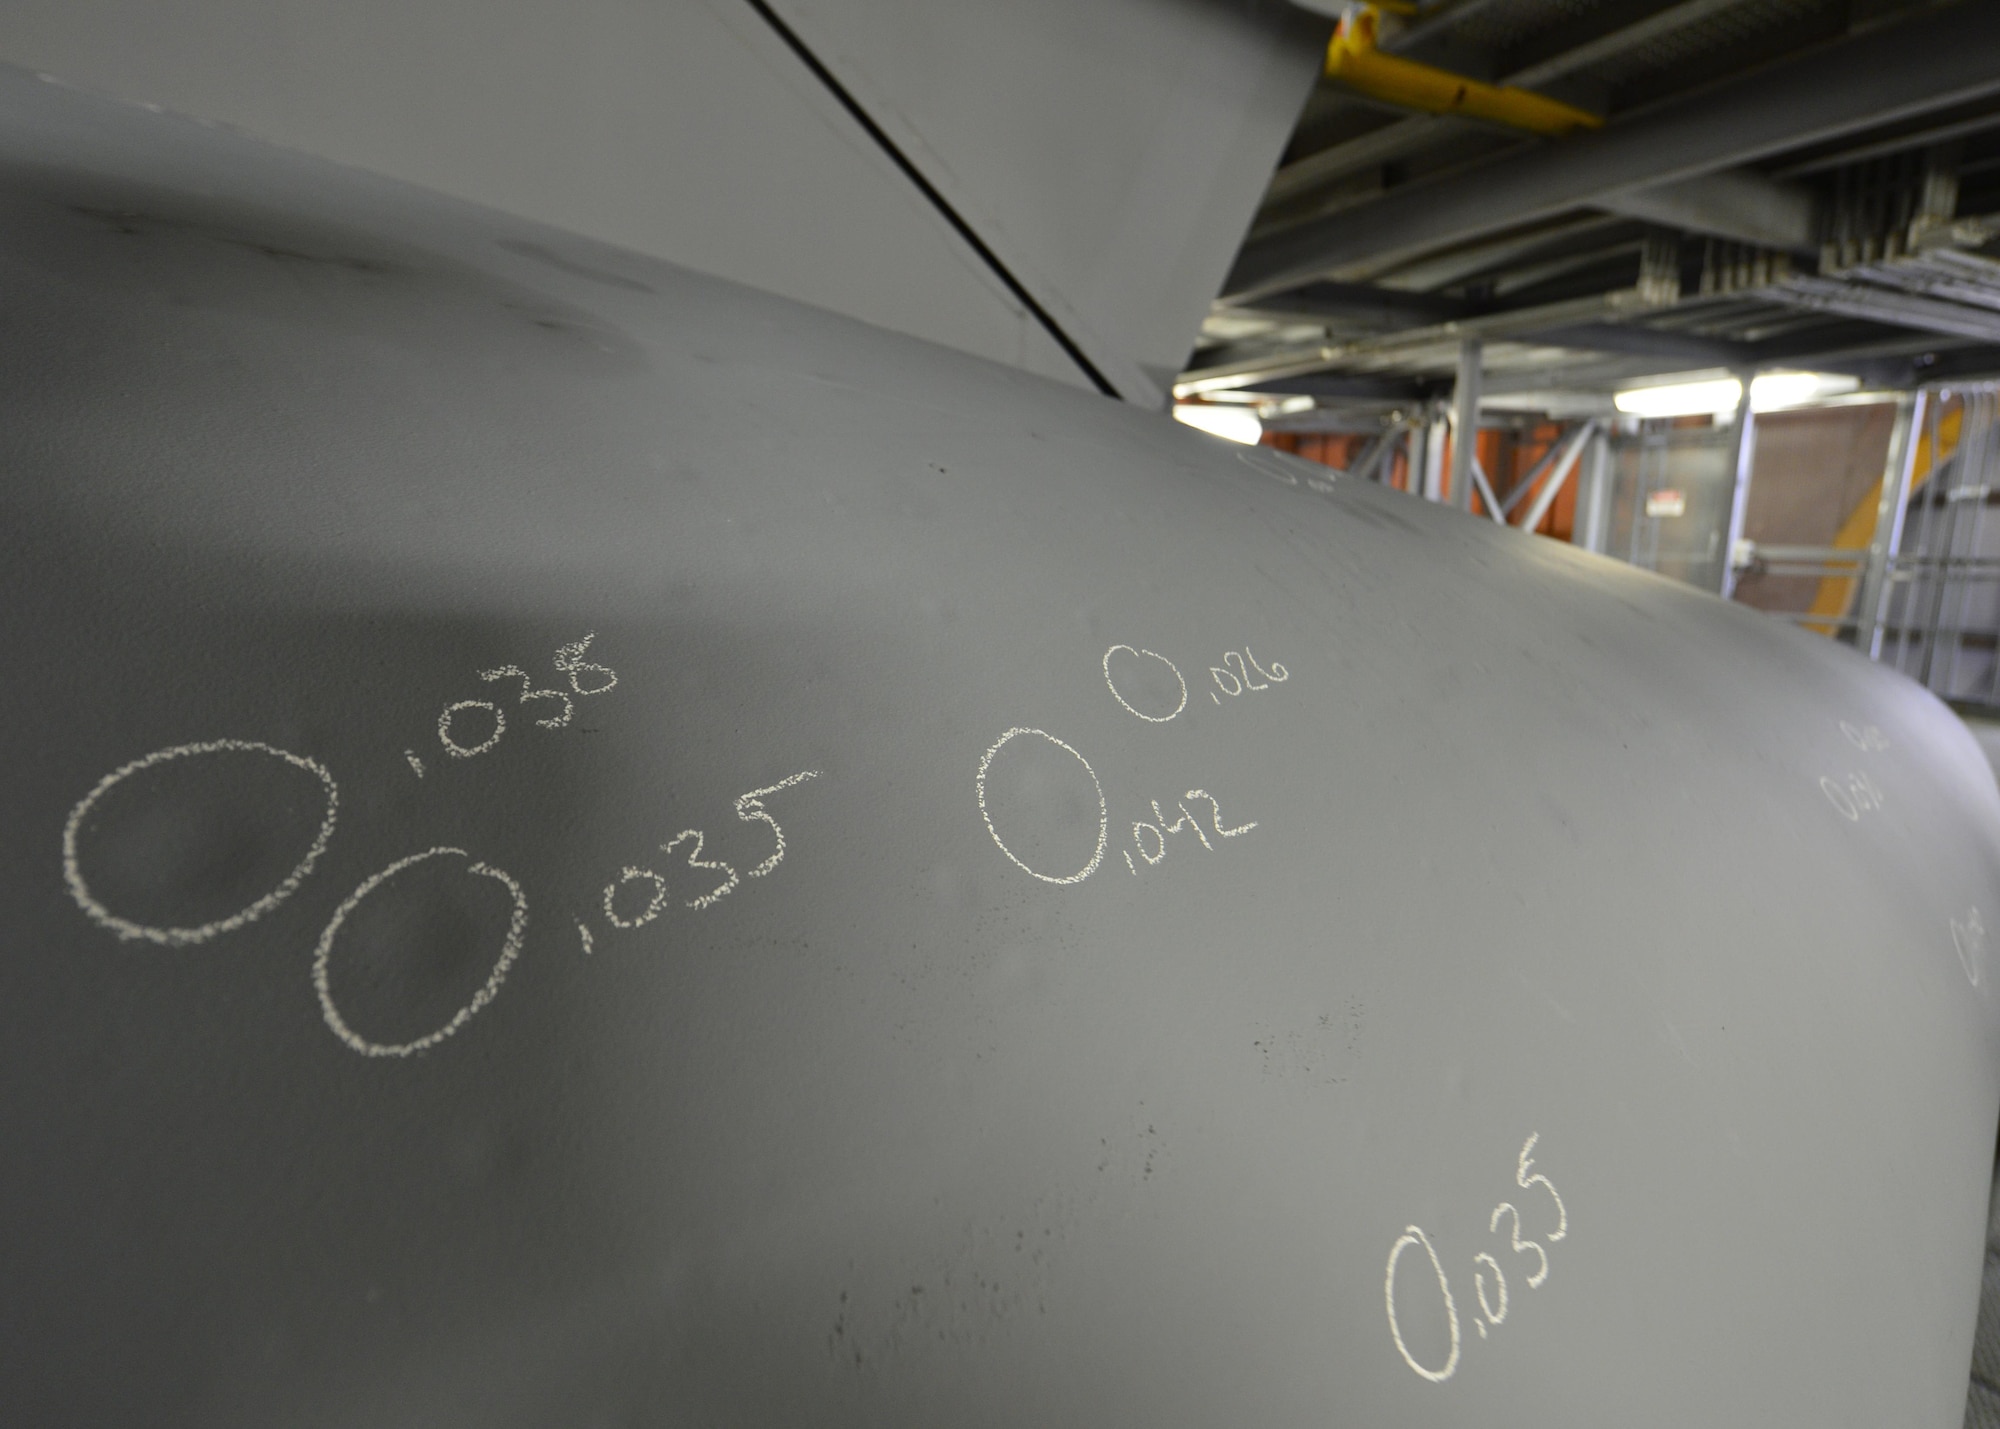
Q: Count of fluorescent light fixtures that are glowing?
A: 3